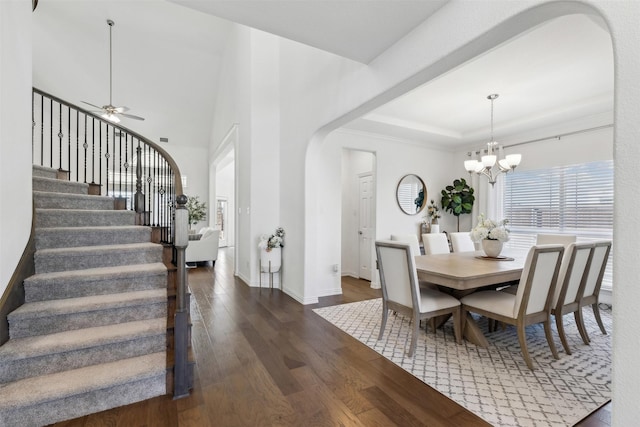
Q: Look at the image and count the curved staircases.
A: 1